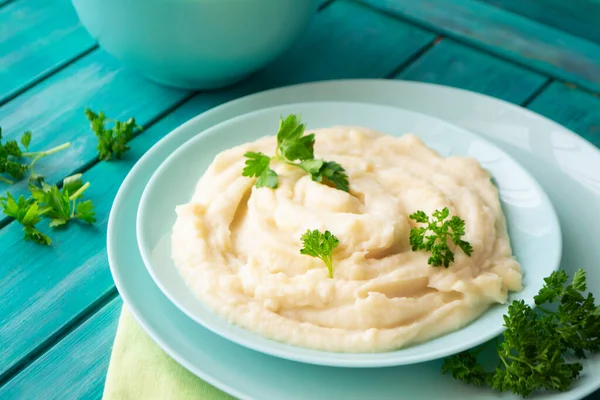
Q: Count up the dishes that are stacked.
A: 2